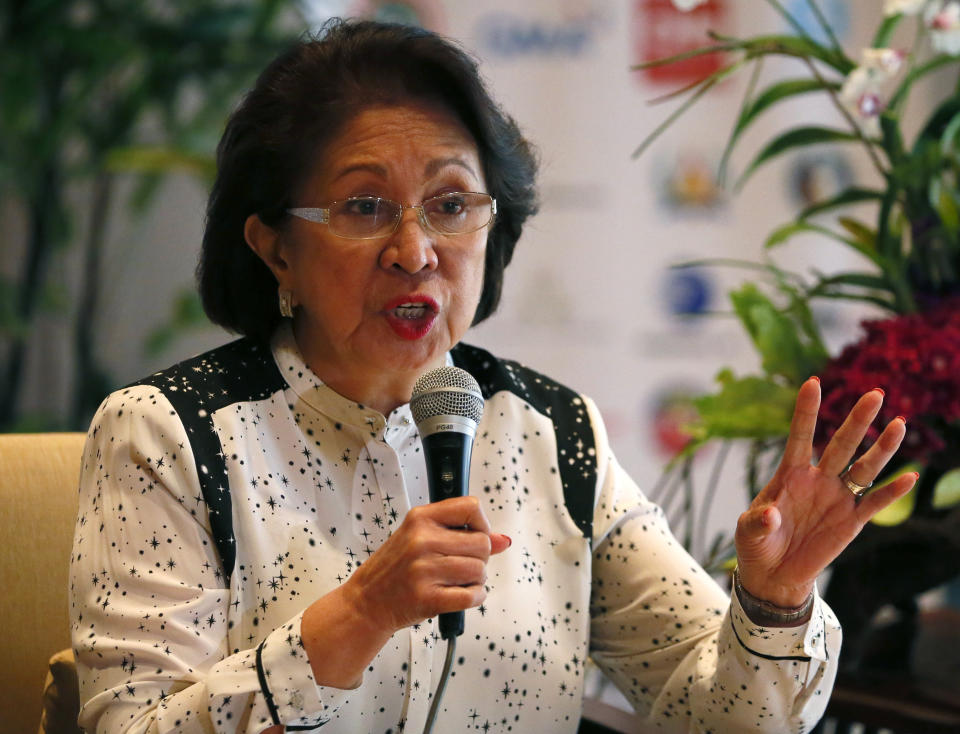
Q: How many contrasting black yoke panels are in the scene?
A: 2